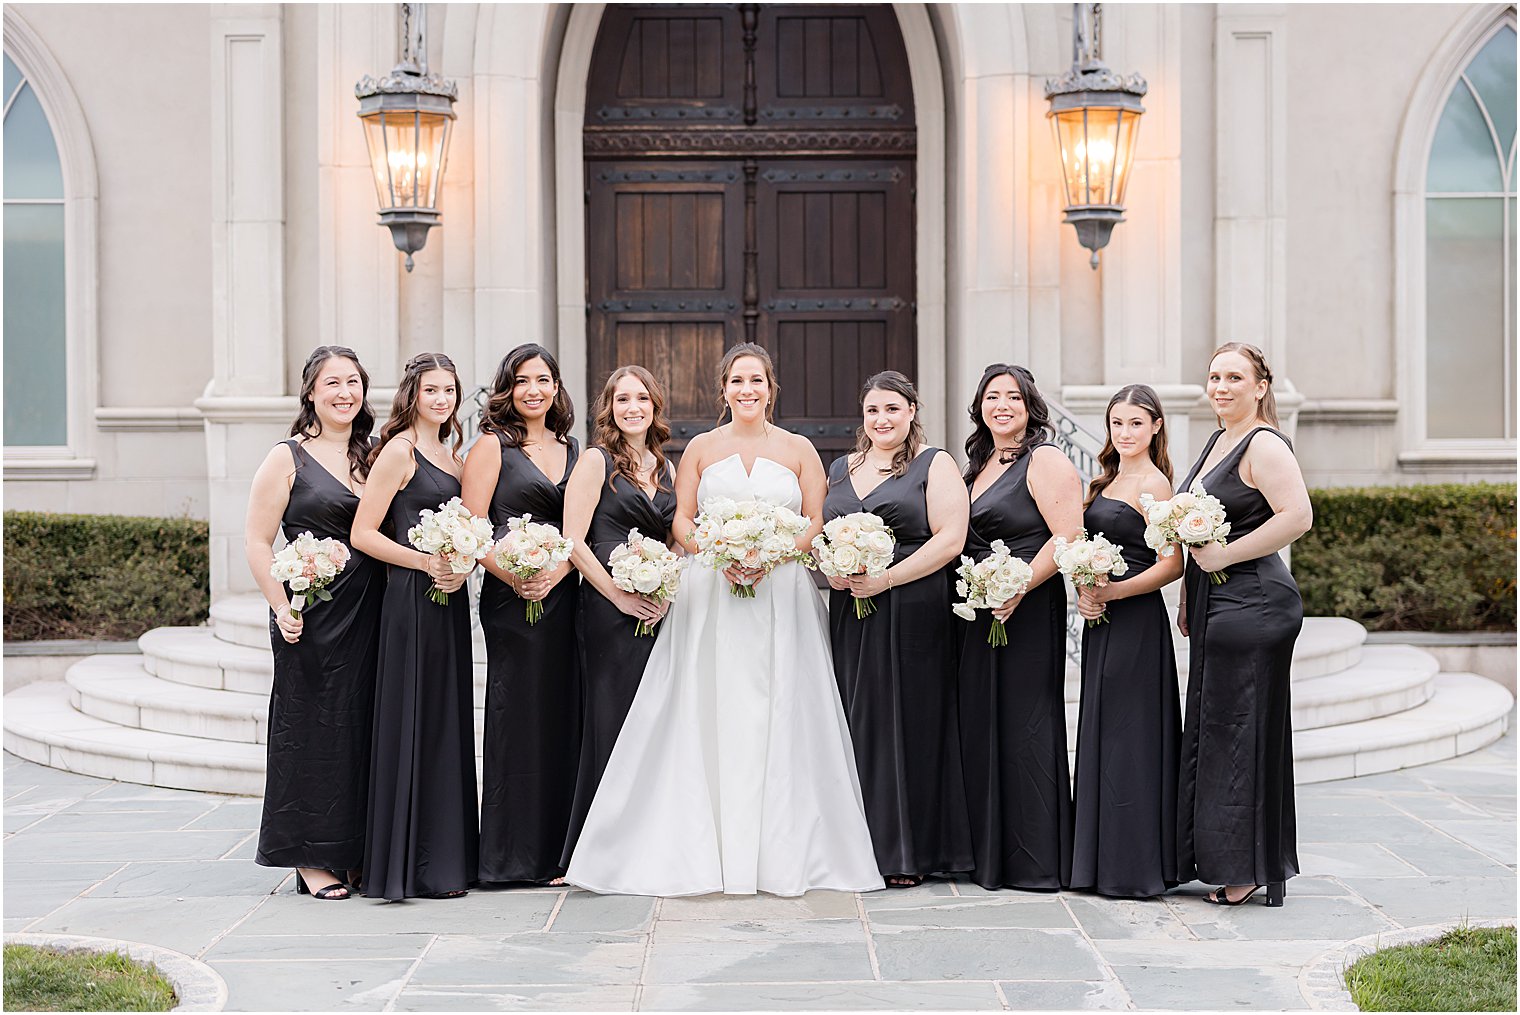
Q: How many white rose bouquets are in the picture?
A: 9